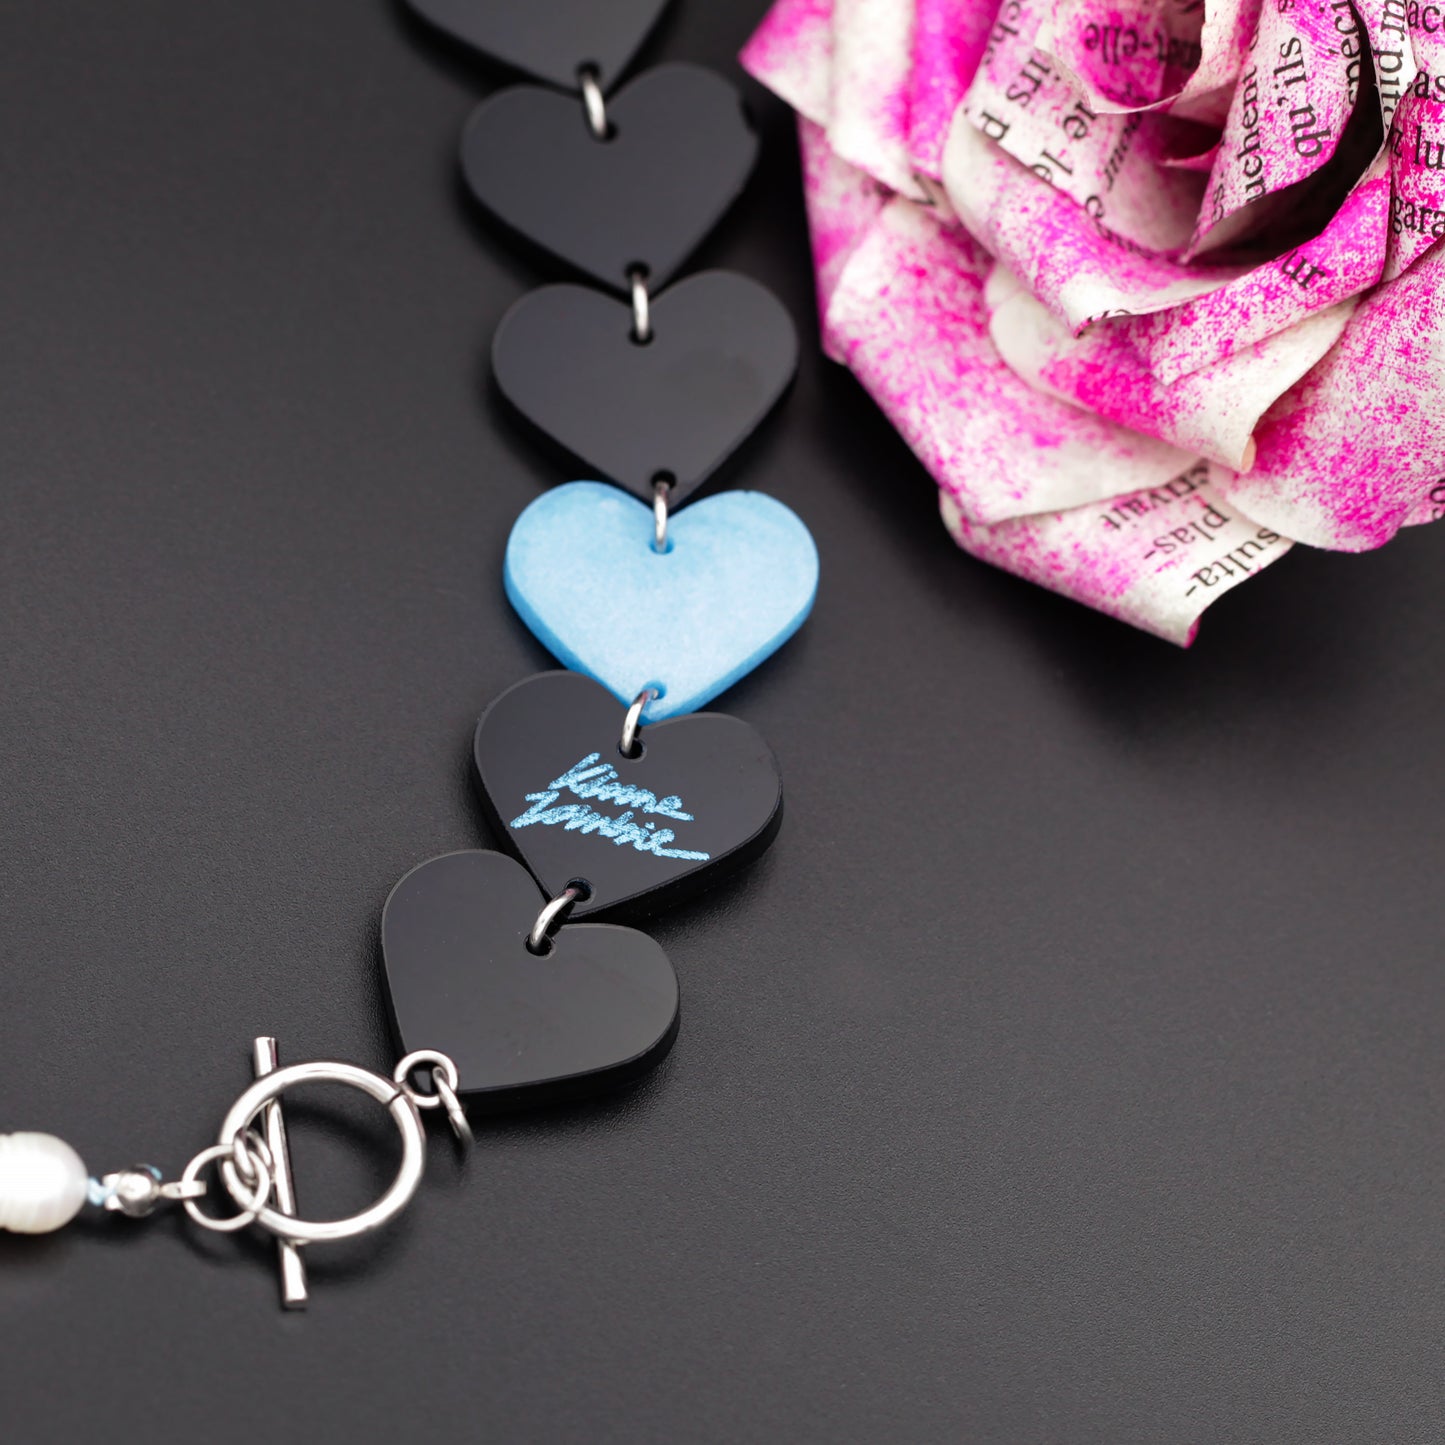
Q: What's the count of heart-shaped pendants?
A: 6